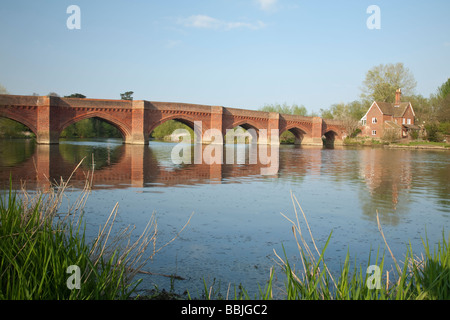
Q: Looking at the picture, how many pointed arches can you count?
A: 6